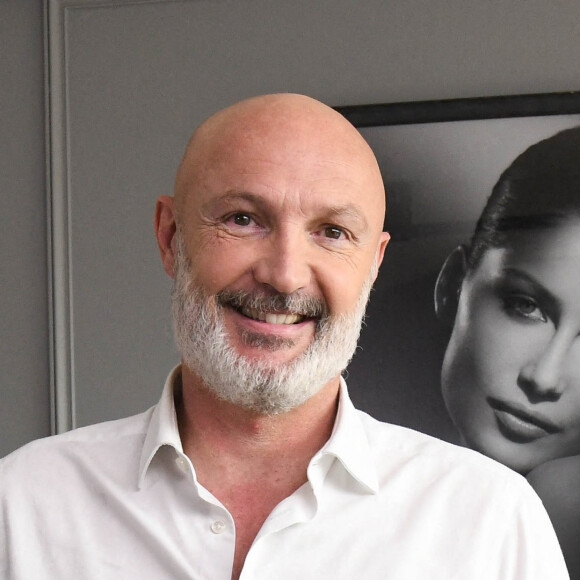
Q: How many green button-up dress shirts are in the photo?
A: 0